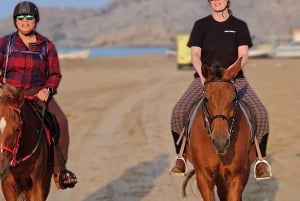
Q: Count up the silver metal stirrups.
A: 2